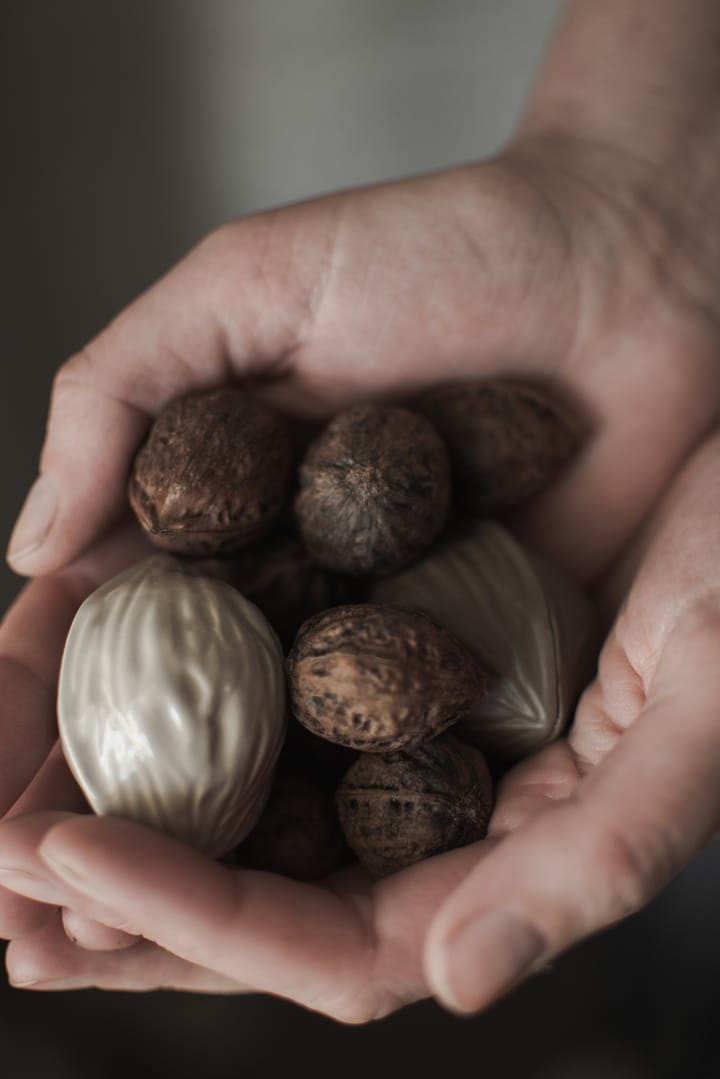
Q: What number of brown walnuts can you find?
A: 7